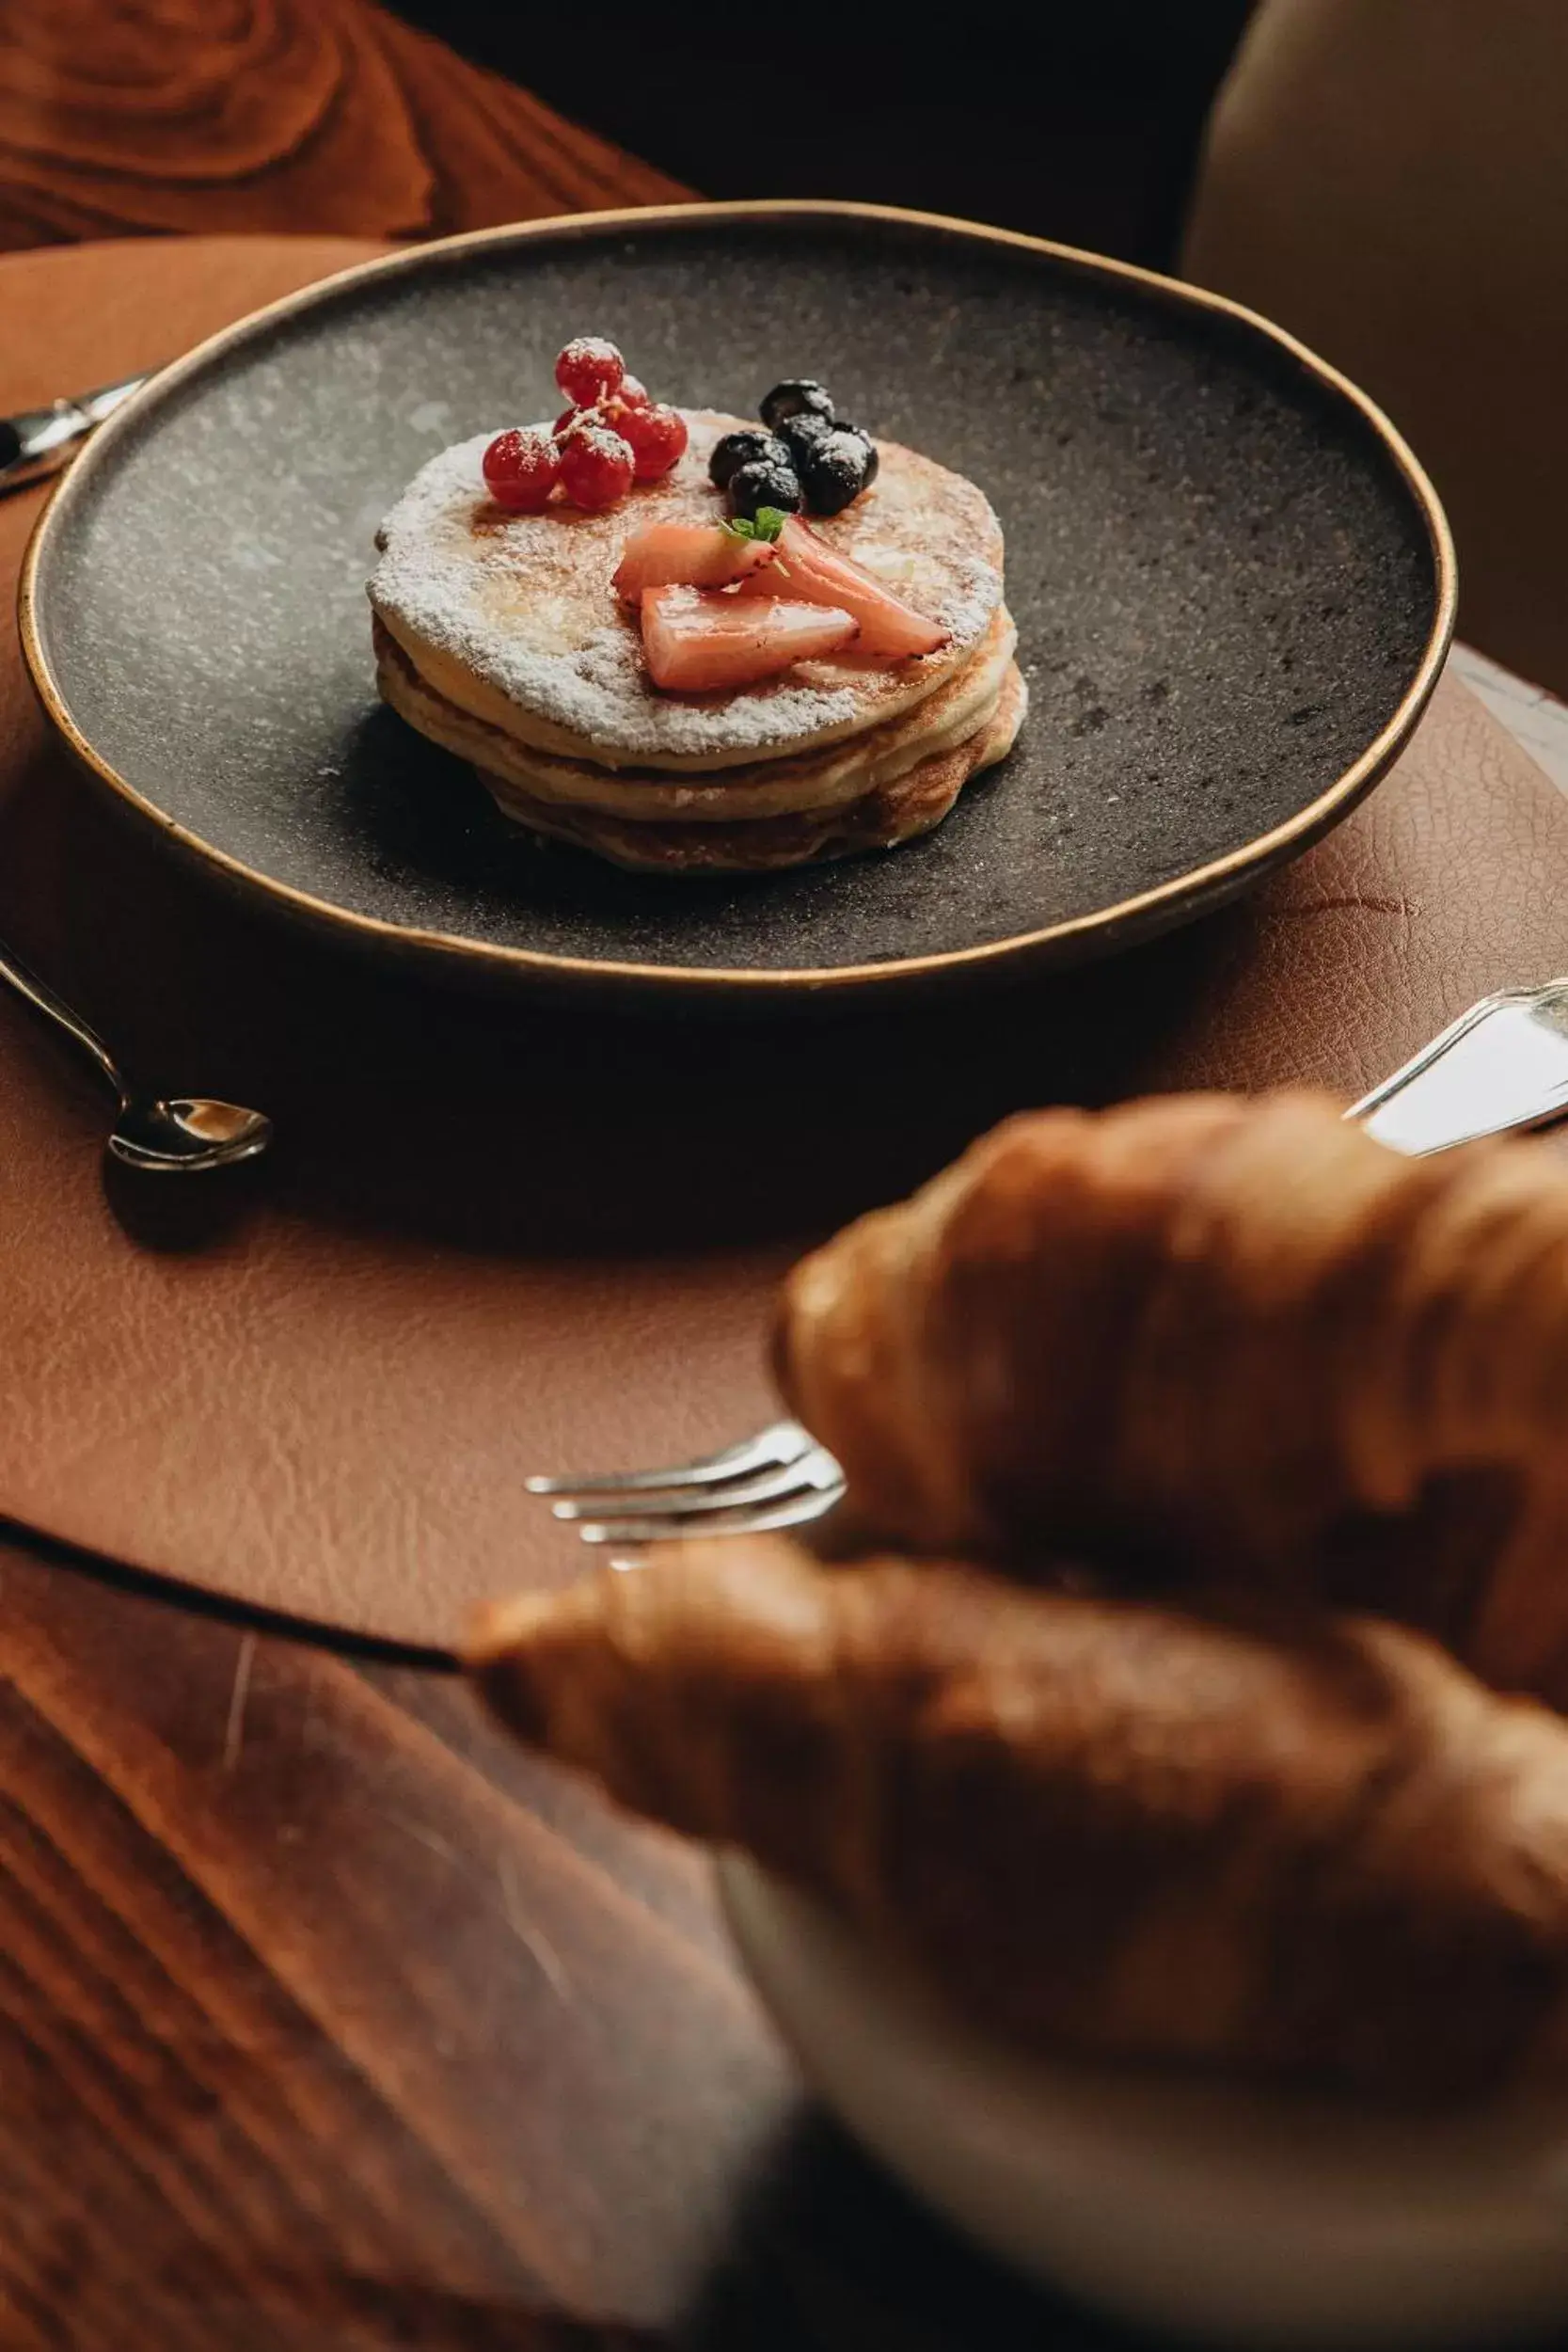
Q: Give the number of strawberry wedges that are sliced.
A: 3